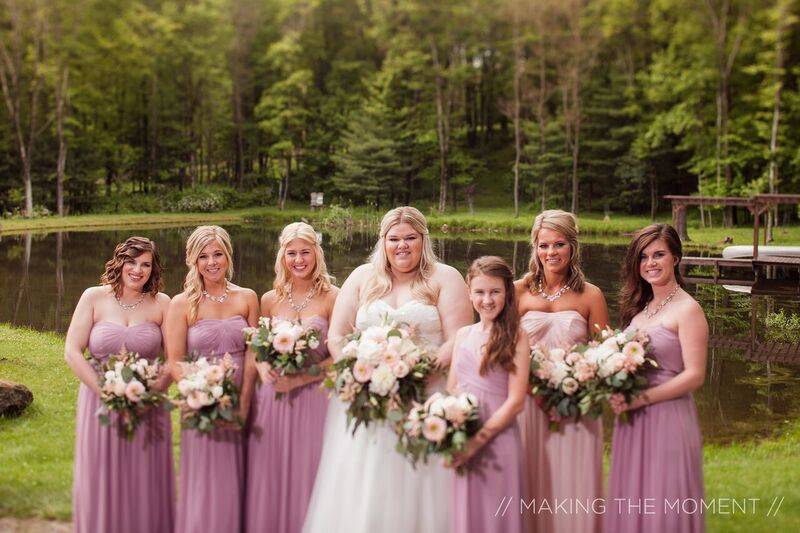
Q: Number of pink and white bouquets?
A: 7